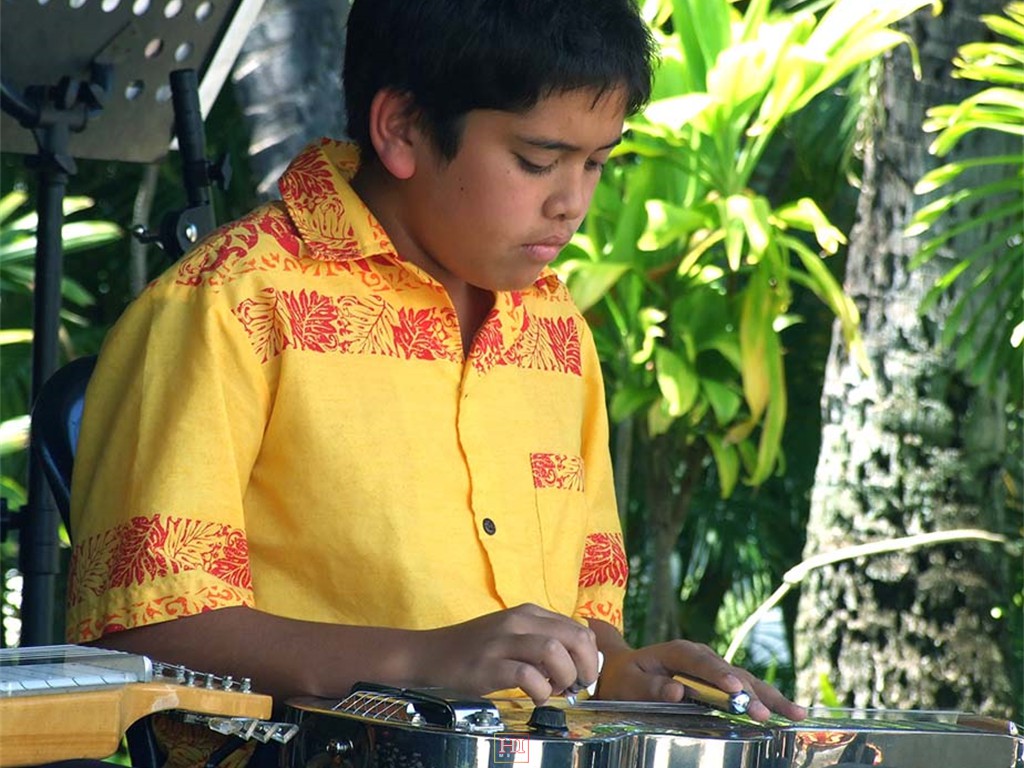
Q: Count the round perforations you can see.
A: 10